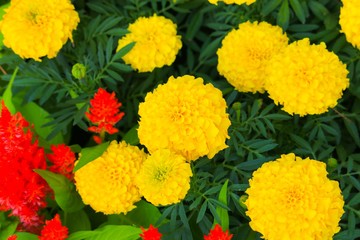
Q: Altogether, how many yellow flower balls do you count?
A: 10